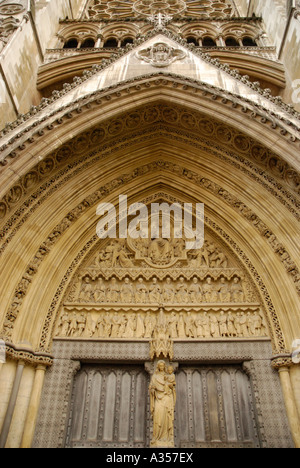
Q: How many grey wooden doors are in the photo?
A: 2